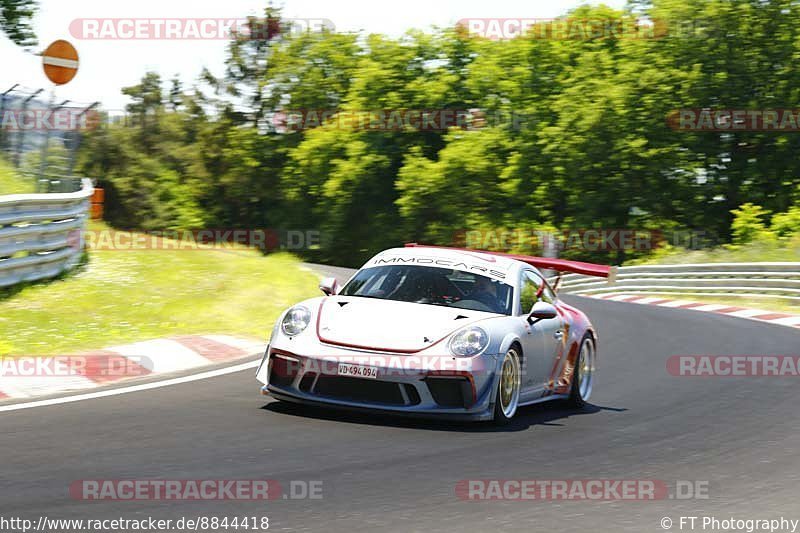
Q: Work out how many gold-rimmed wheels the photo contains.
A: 2